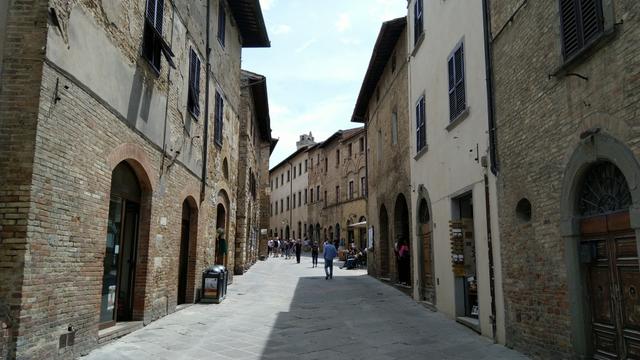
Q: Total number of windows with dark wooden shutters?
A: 8